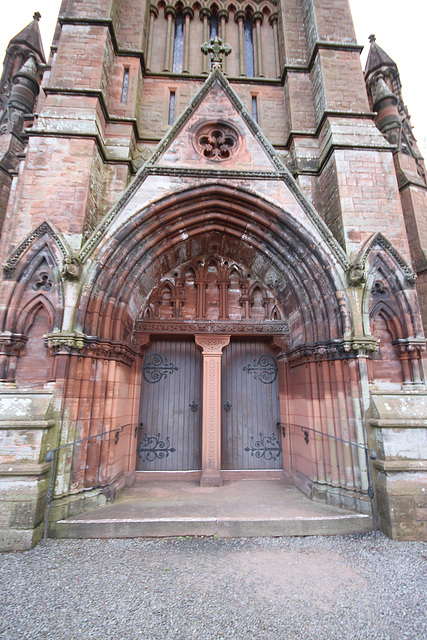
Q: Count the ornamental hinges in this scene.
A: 4